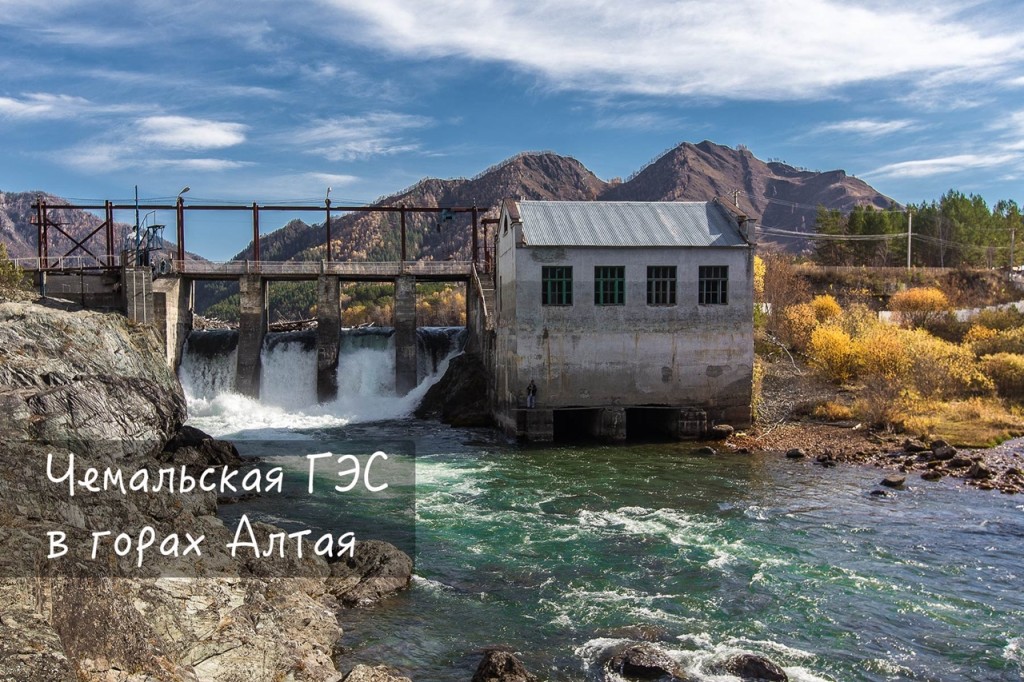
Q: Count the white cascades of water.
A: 4